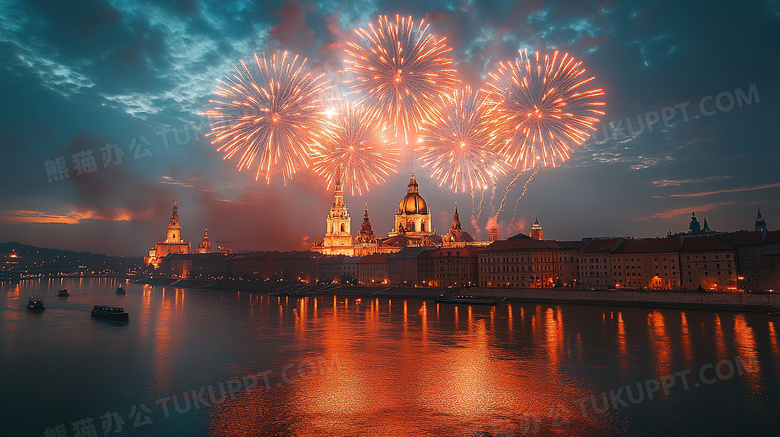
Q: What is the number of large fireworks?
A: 5